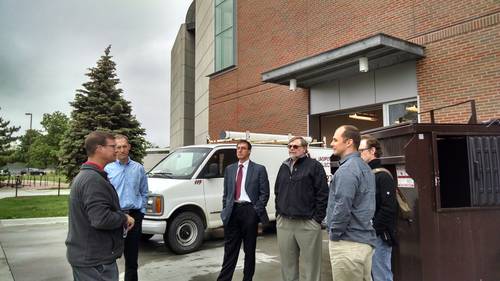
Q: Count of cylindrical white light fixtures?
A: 2